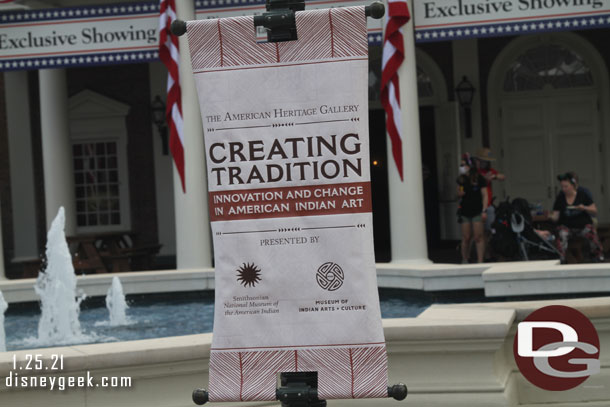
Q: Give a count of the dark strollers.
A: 1